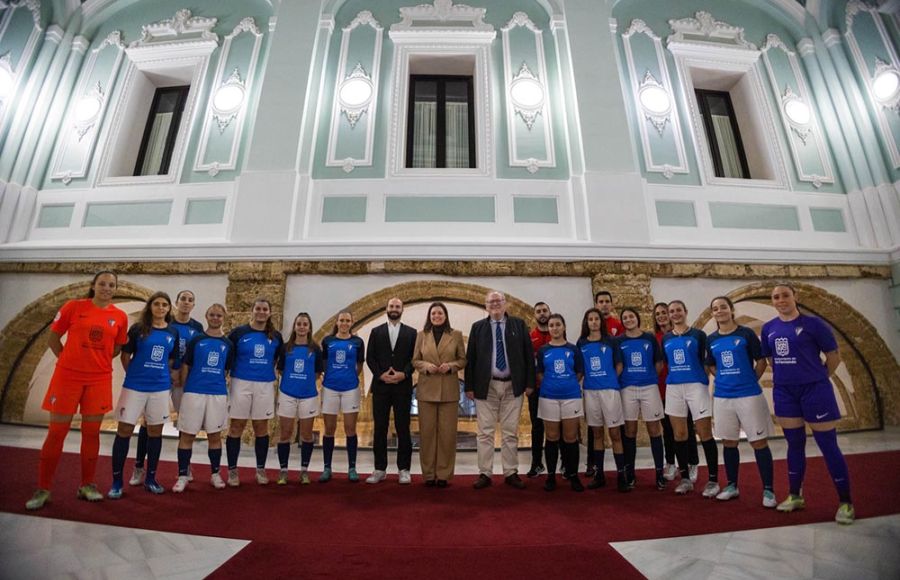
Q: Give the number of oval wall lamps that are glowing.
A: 8